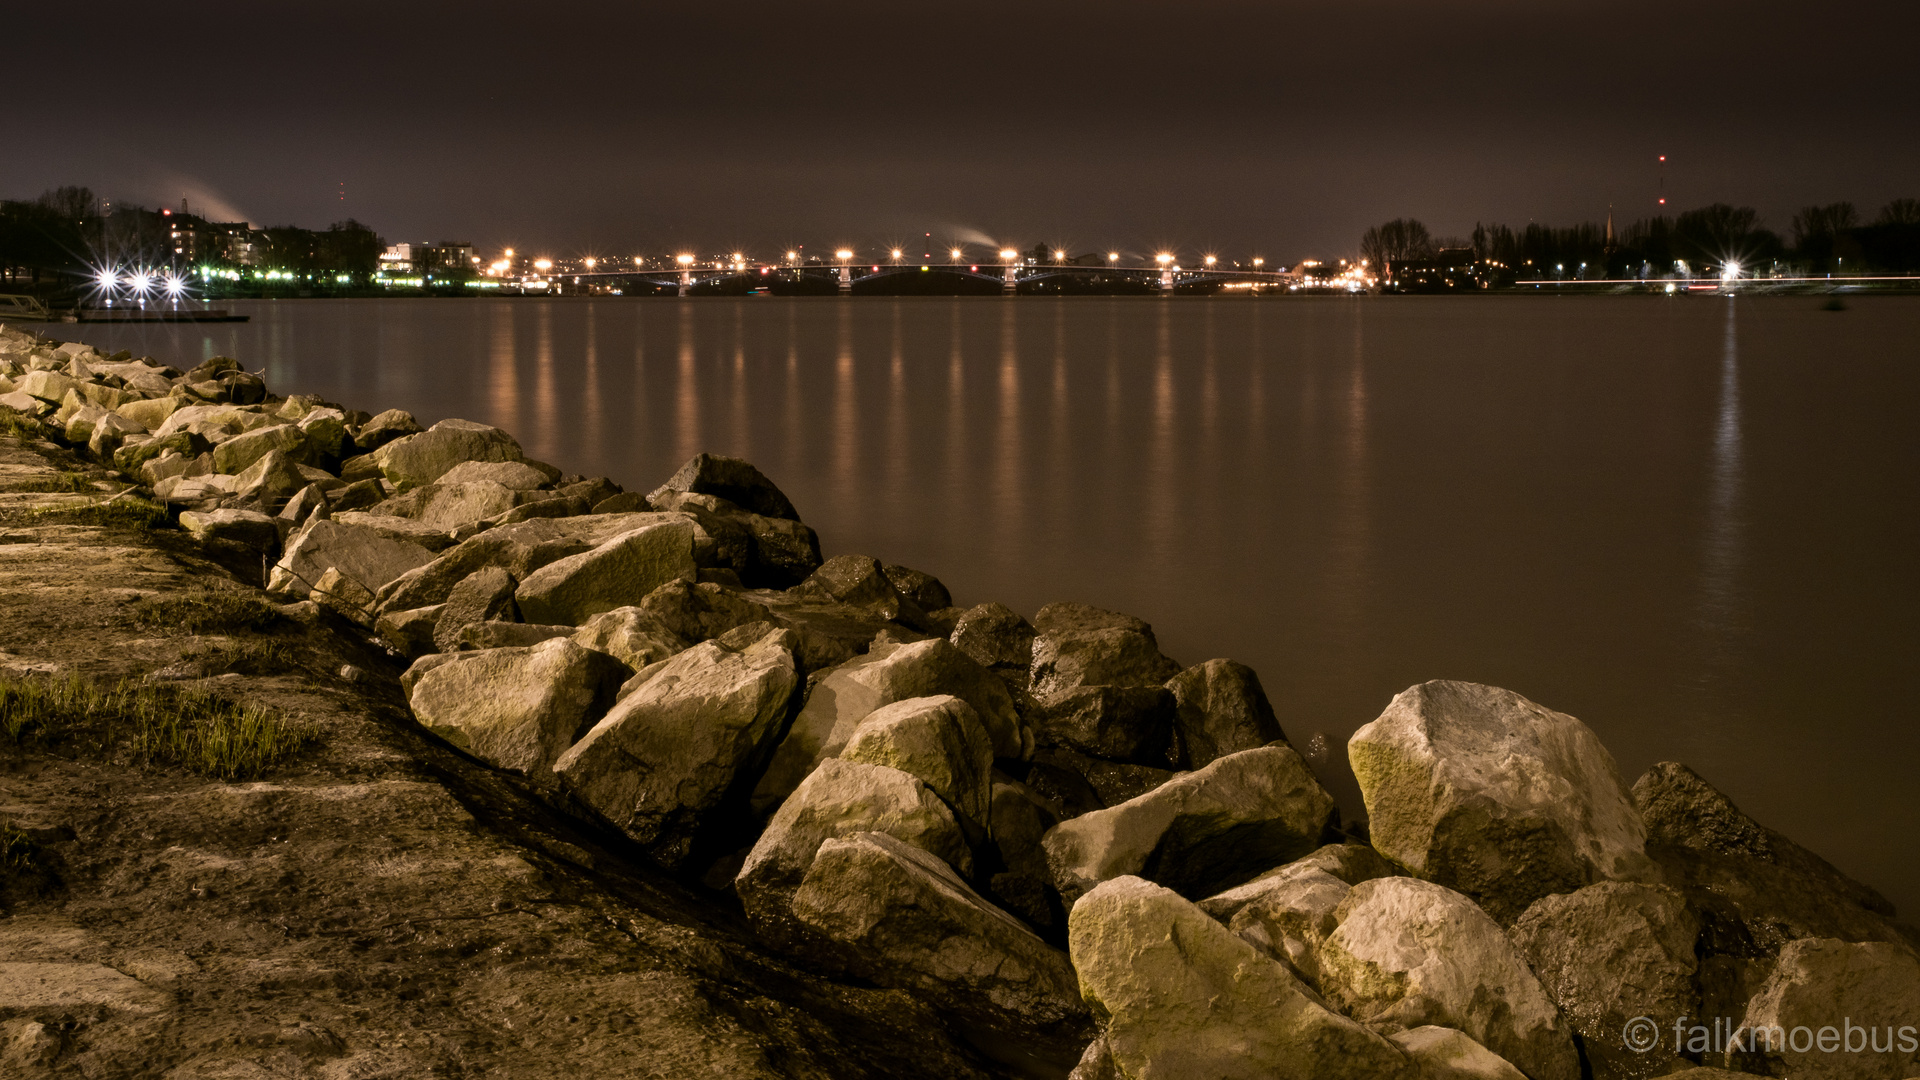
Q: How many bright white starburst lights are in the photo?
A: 4